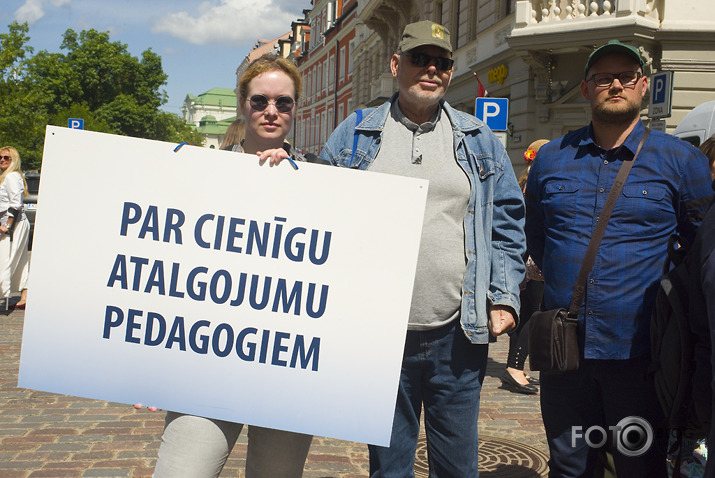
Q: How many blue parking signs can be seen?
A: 3